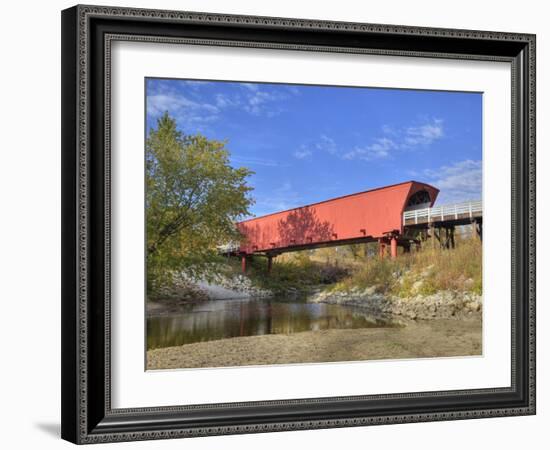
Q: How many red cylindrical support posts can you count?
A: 4